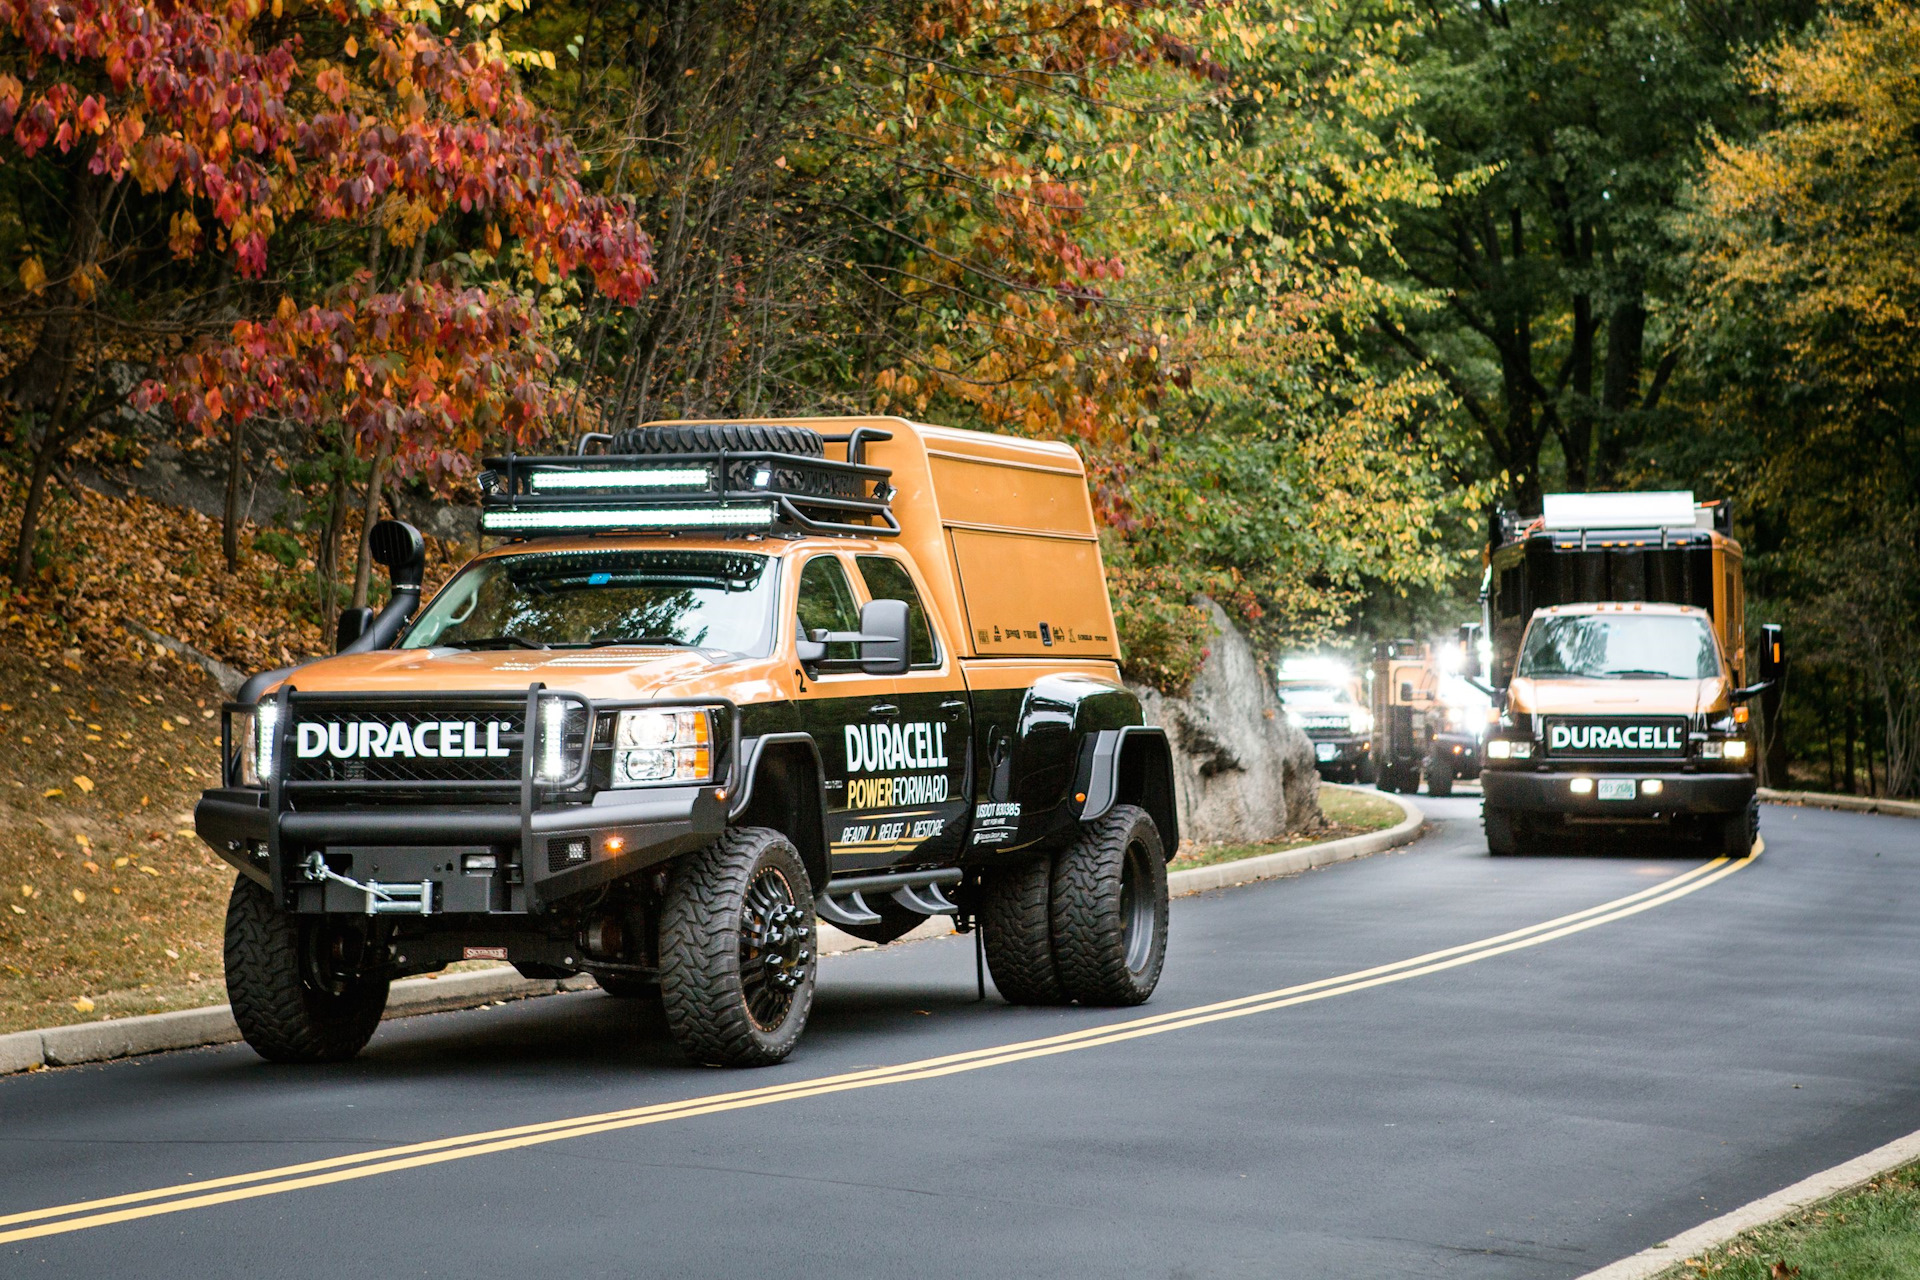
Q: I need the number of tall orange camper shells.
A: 1